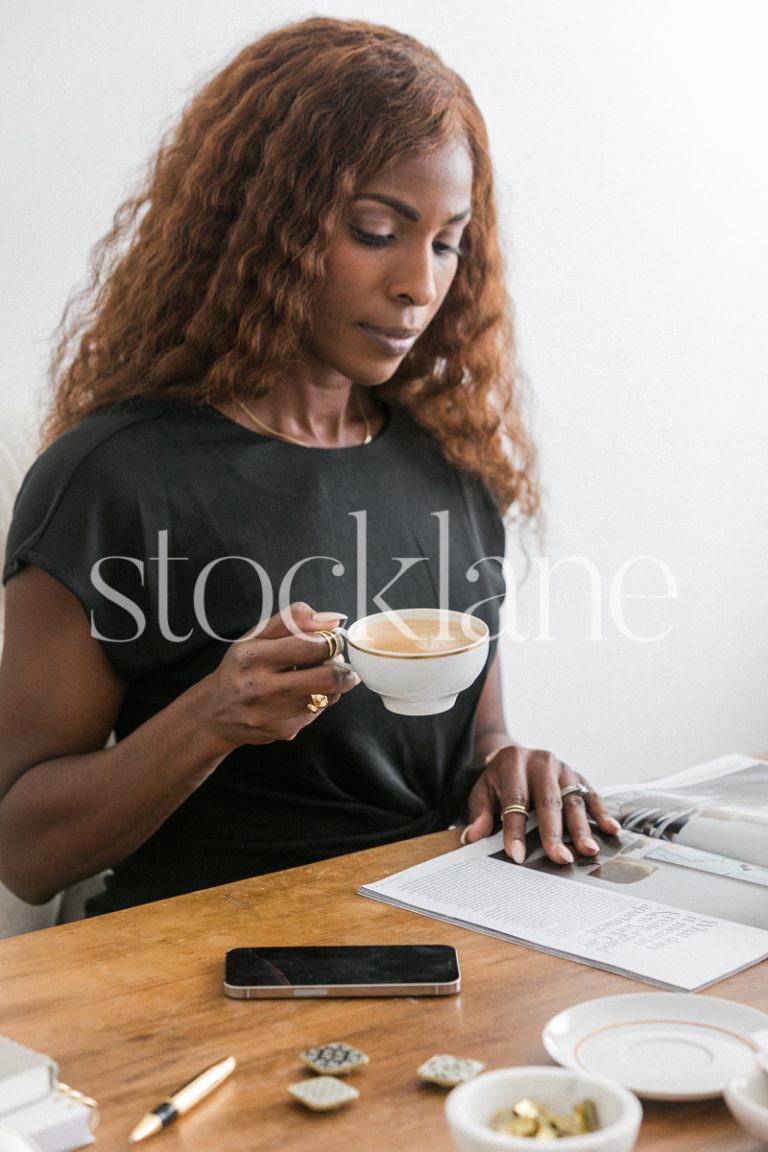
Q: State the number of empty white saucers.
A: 1